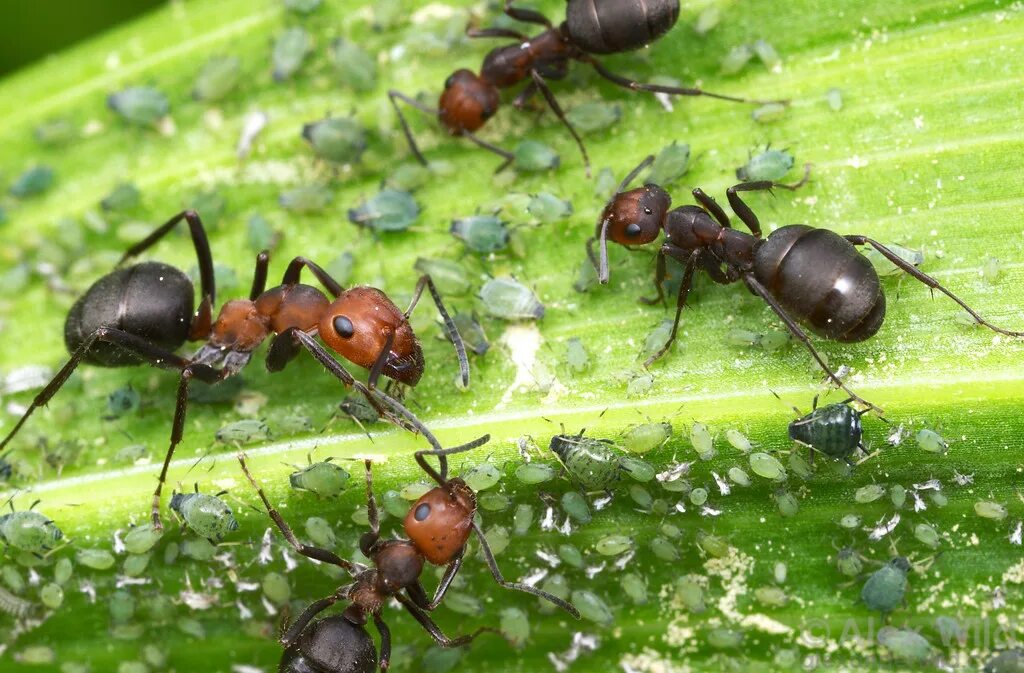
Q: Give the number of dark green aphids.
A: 1